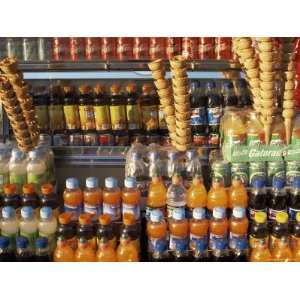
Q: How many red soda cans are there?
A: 11